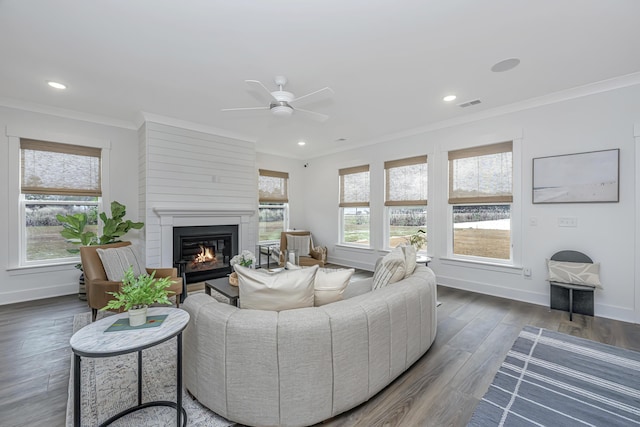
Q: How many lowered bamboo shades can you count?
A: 5